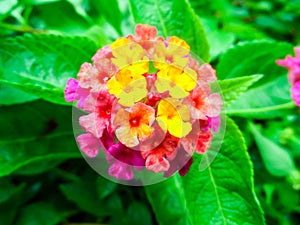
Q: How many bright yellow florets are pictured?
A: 5